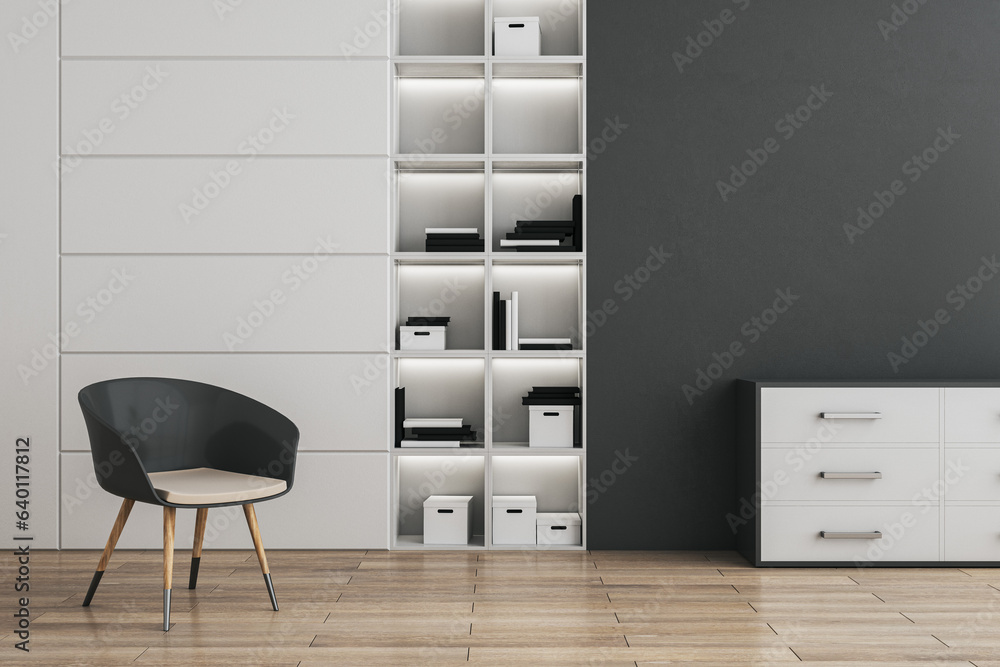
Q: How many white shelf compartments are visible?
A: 12